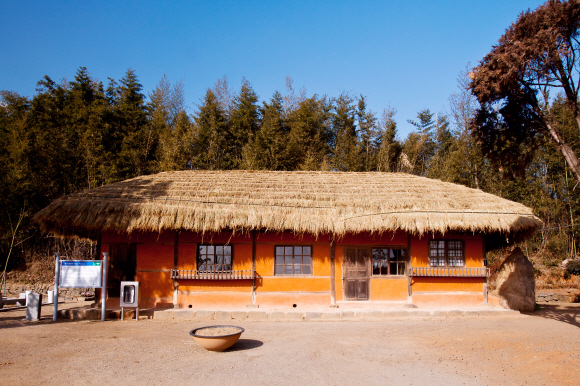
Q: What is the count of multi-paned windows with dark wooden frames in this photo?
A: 4